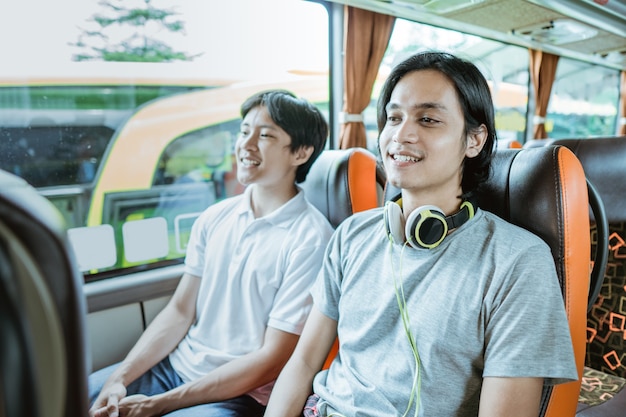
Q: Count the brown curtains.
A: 3